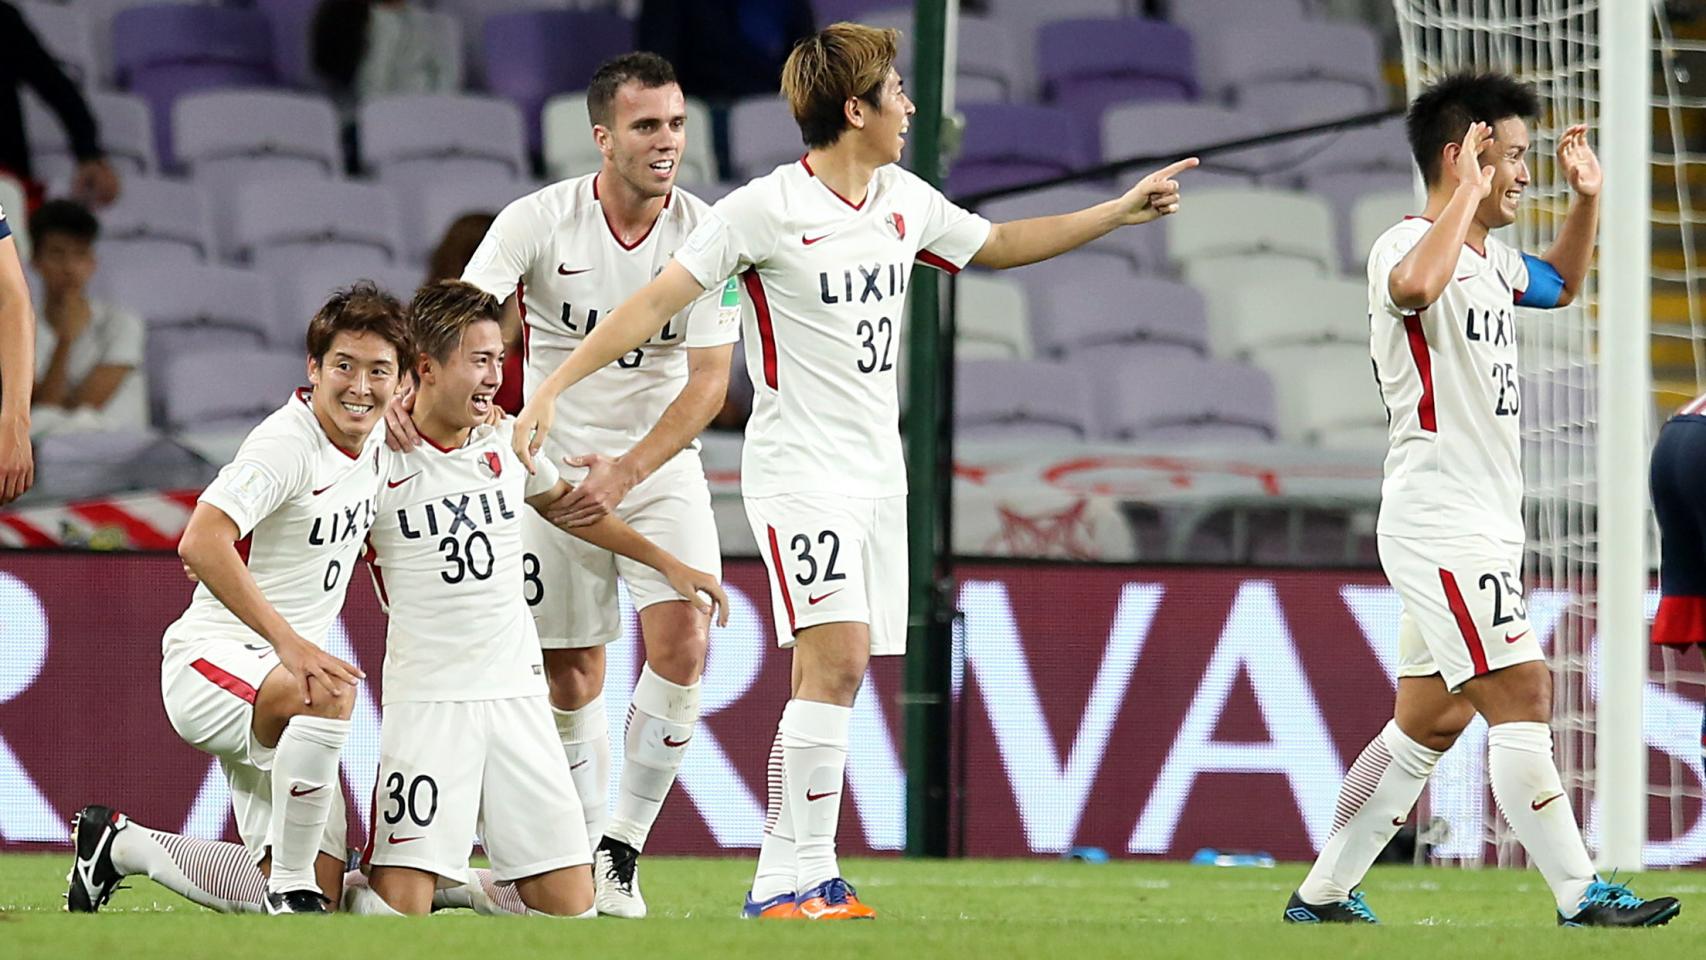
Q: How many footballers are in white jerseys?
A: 5